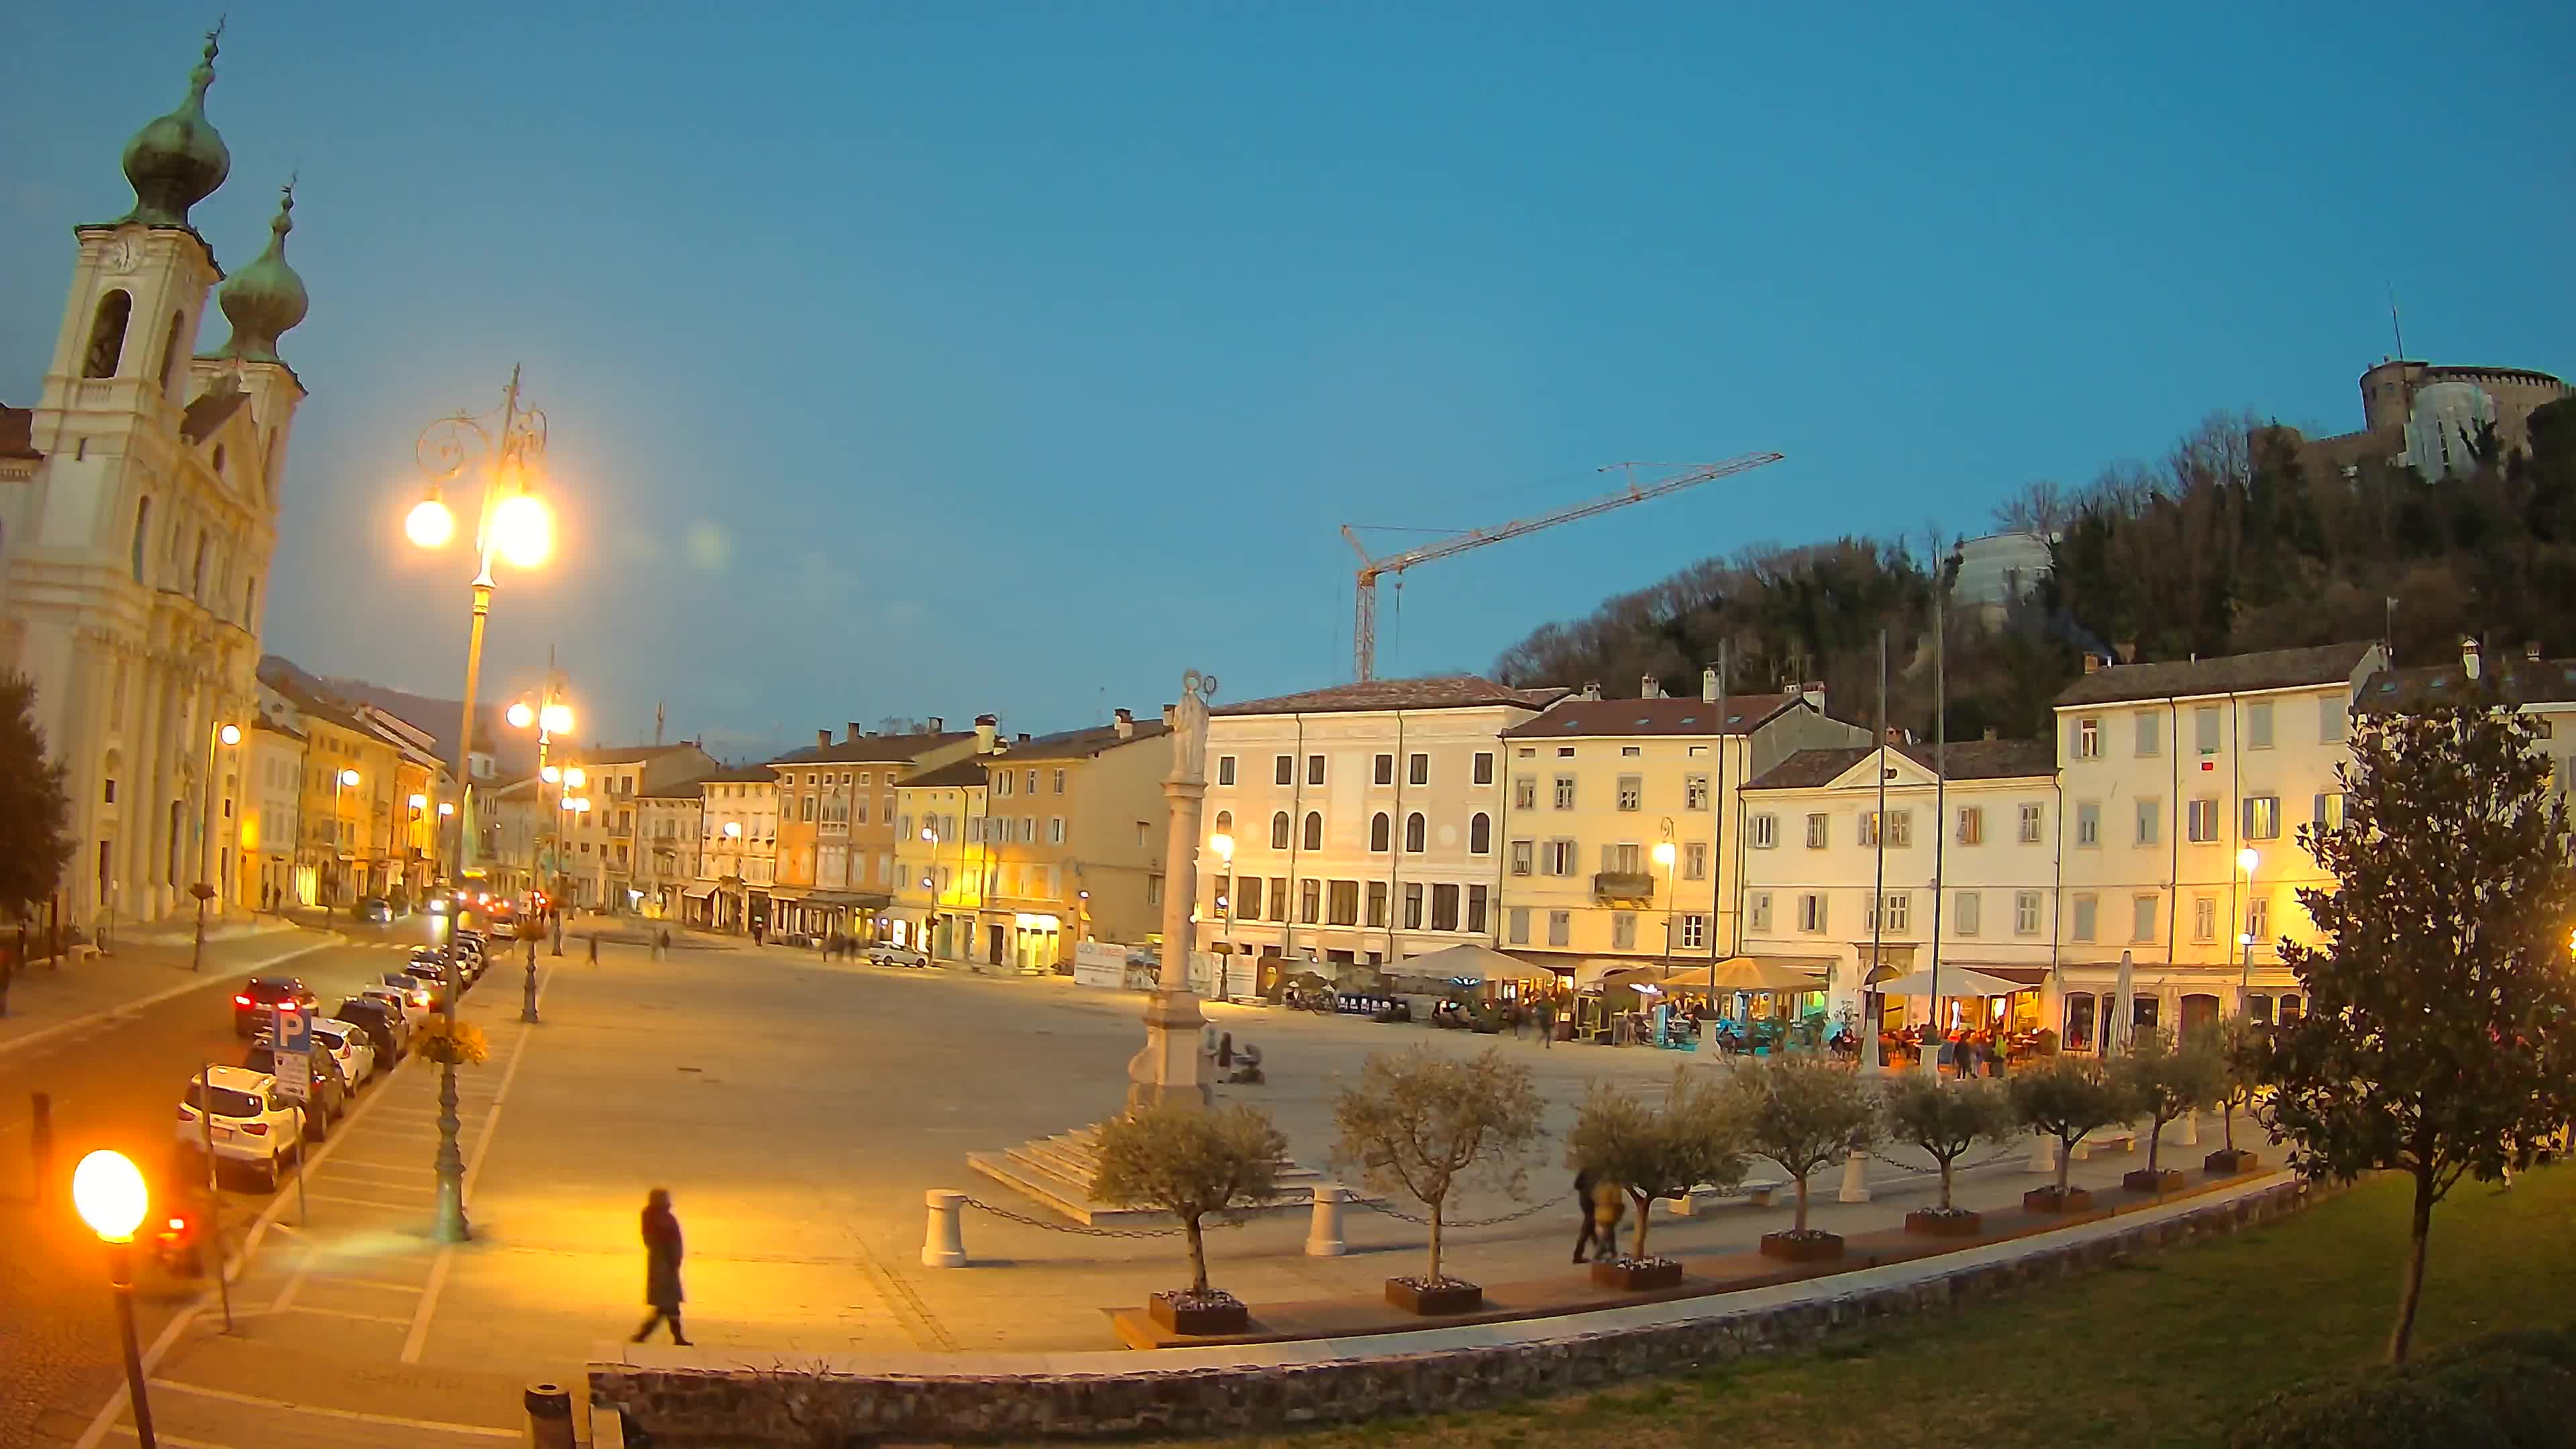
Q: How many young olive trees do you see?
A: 8